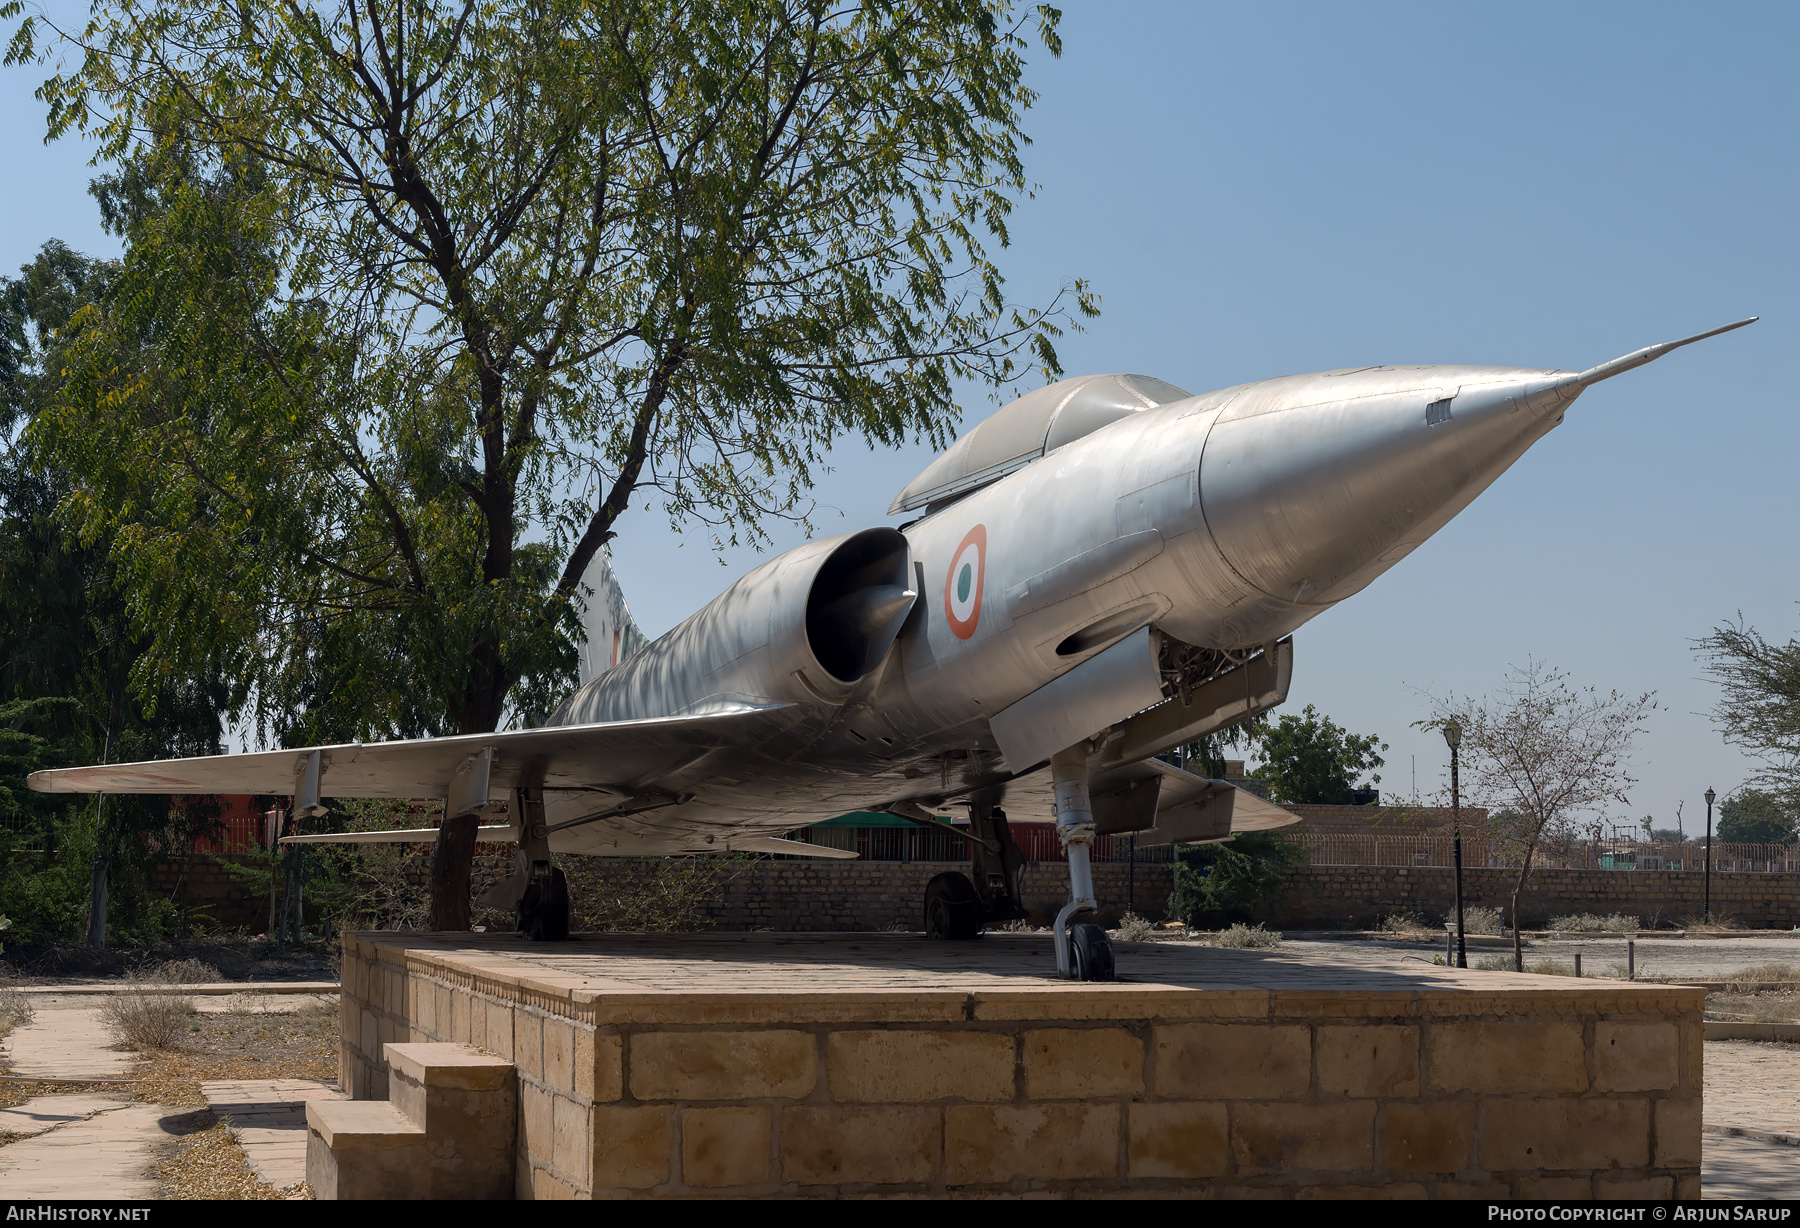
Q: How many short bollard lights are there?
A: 4